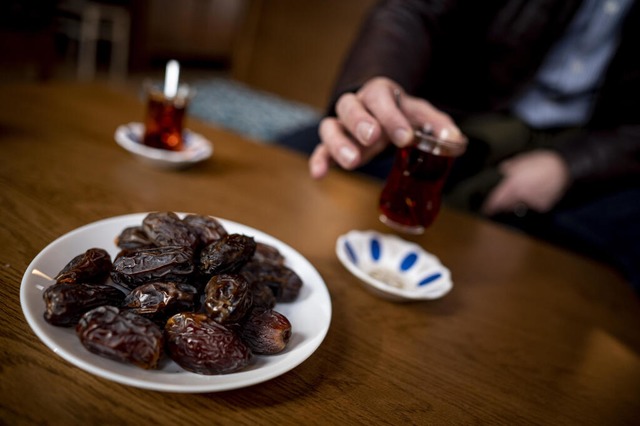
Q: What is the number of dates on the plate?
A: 15